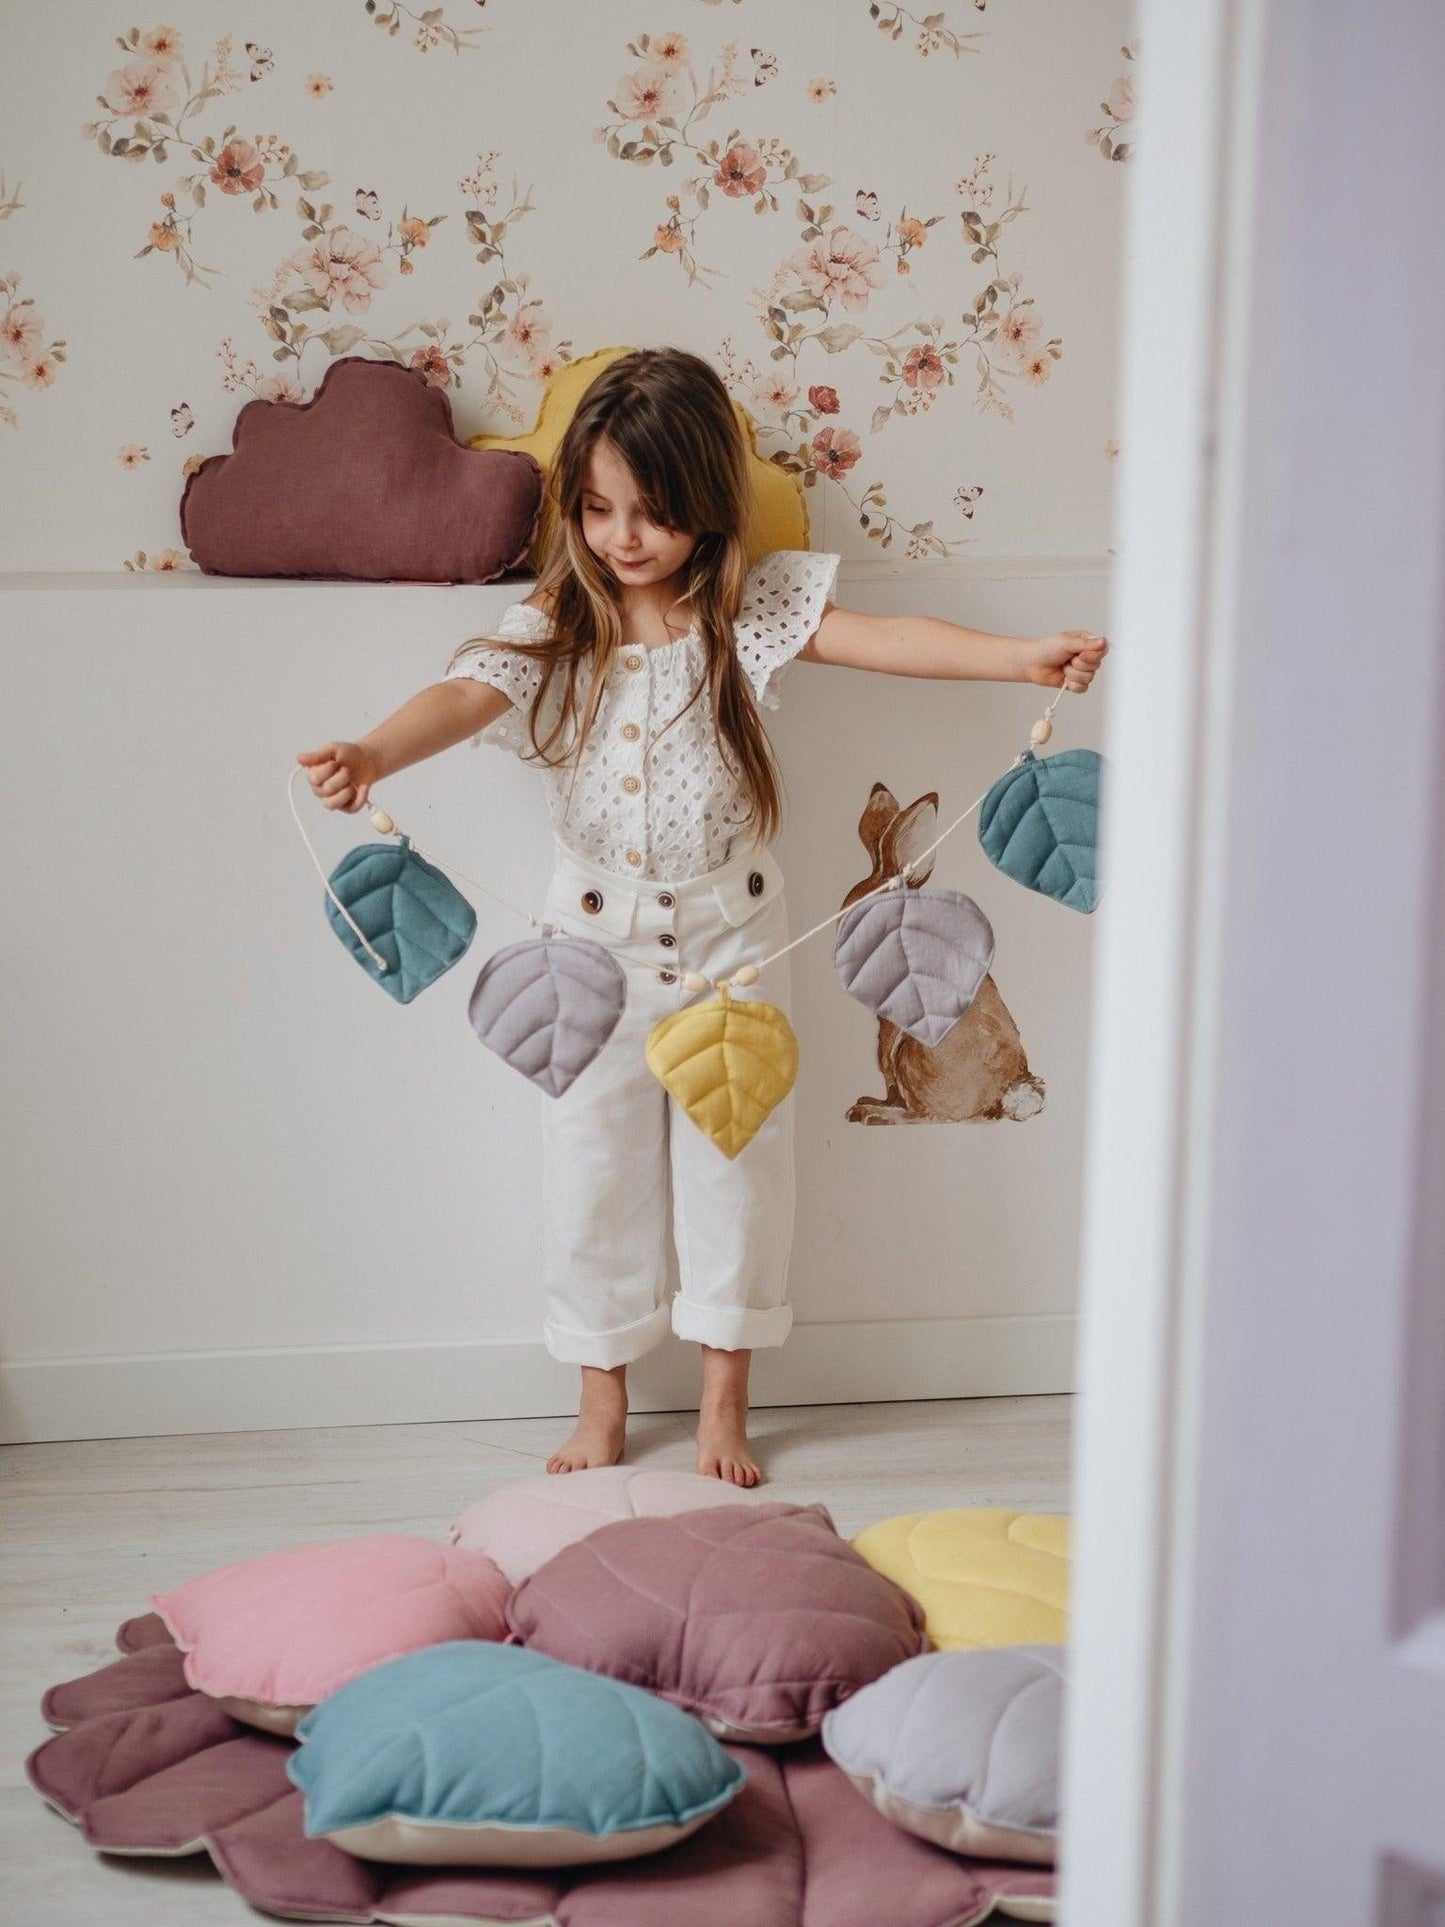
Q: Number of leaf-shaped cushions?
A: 6